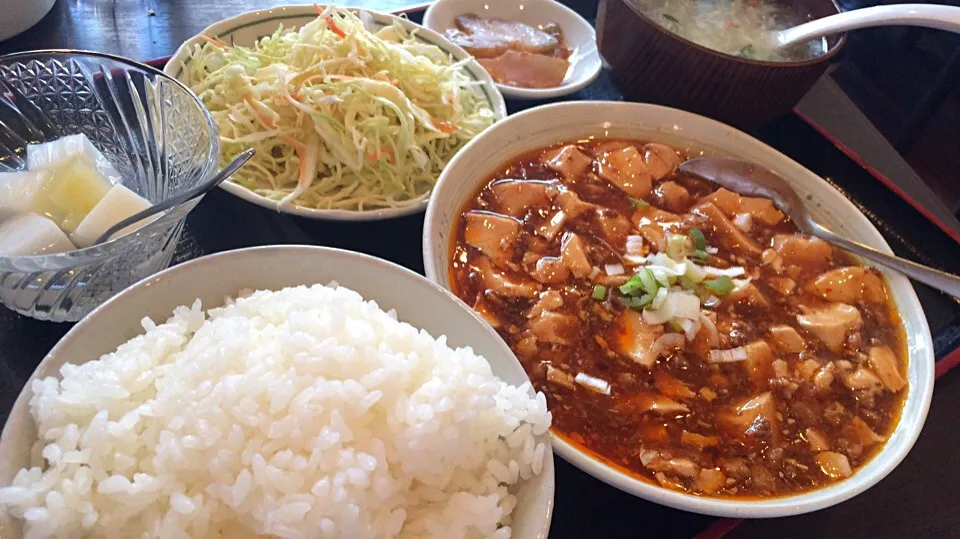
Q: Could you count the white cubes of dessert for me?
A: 4